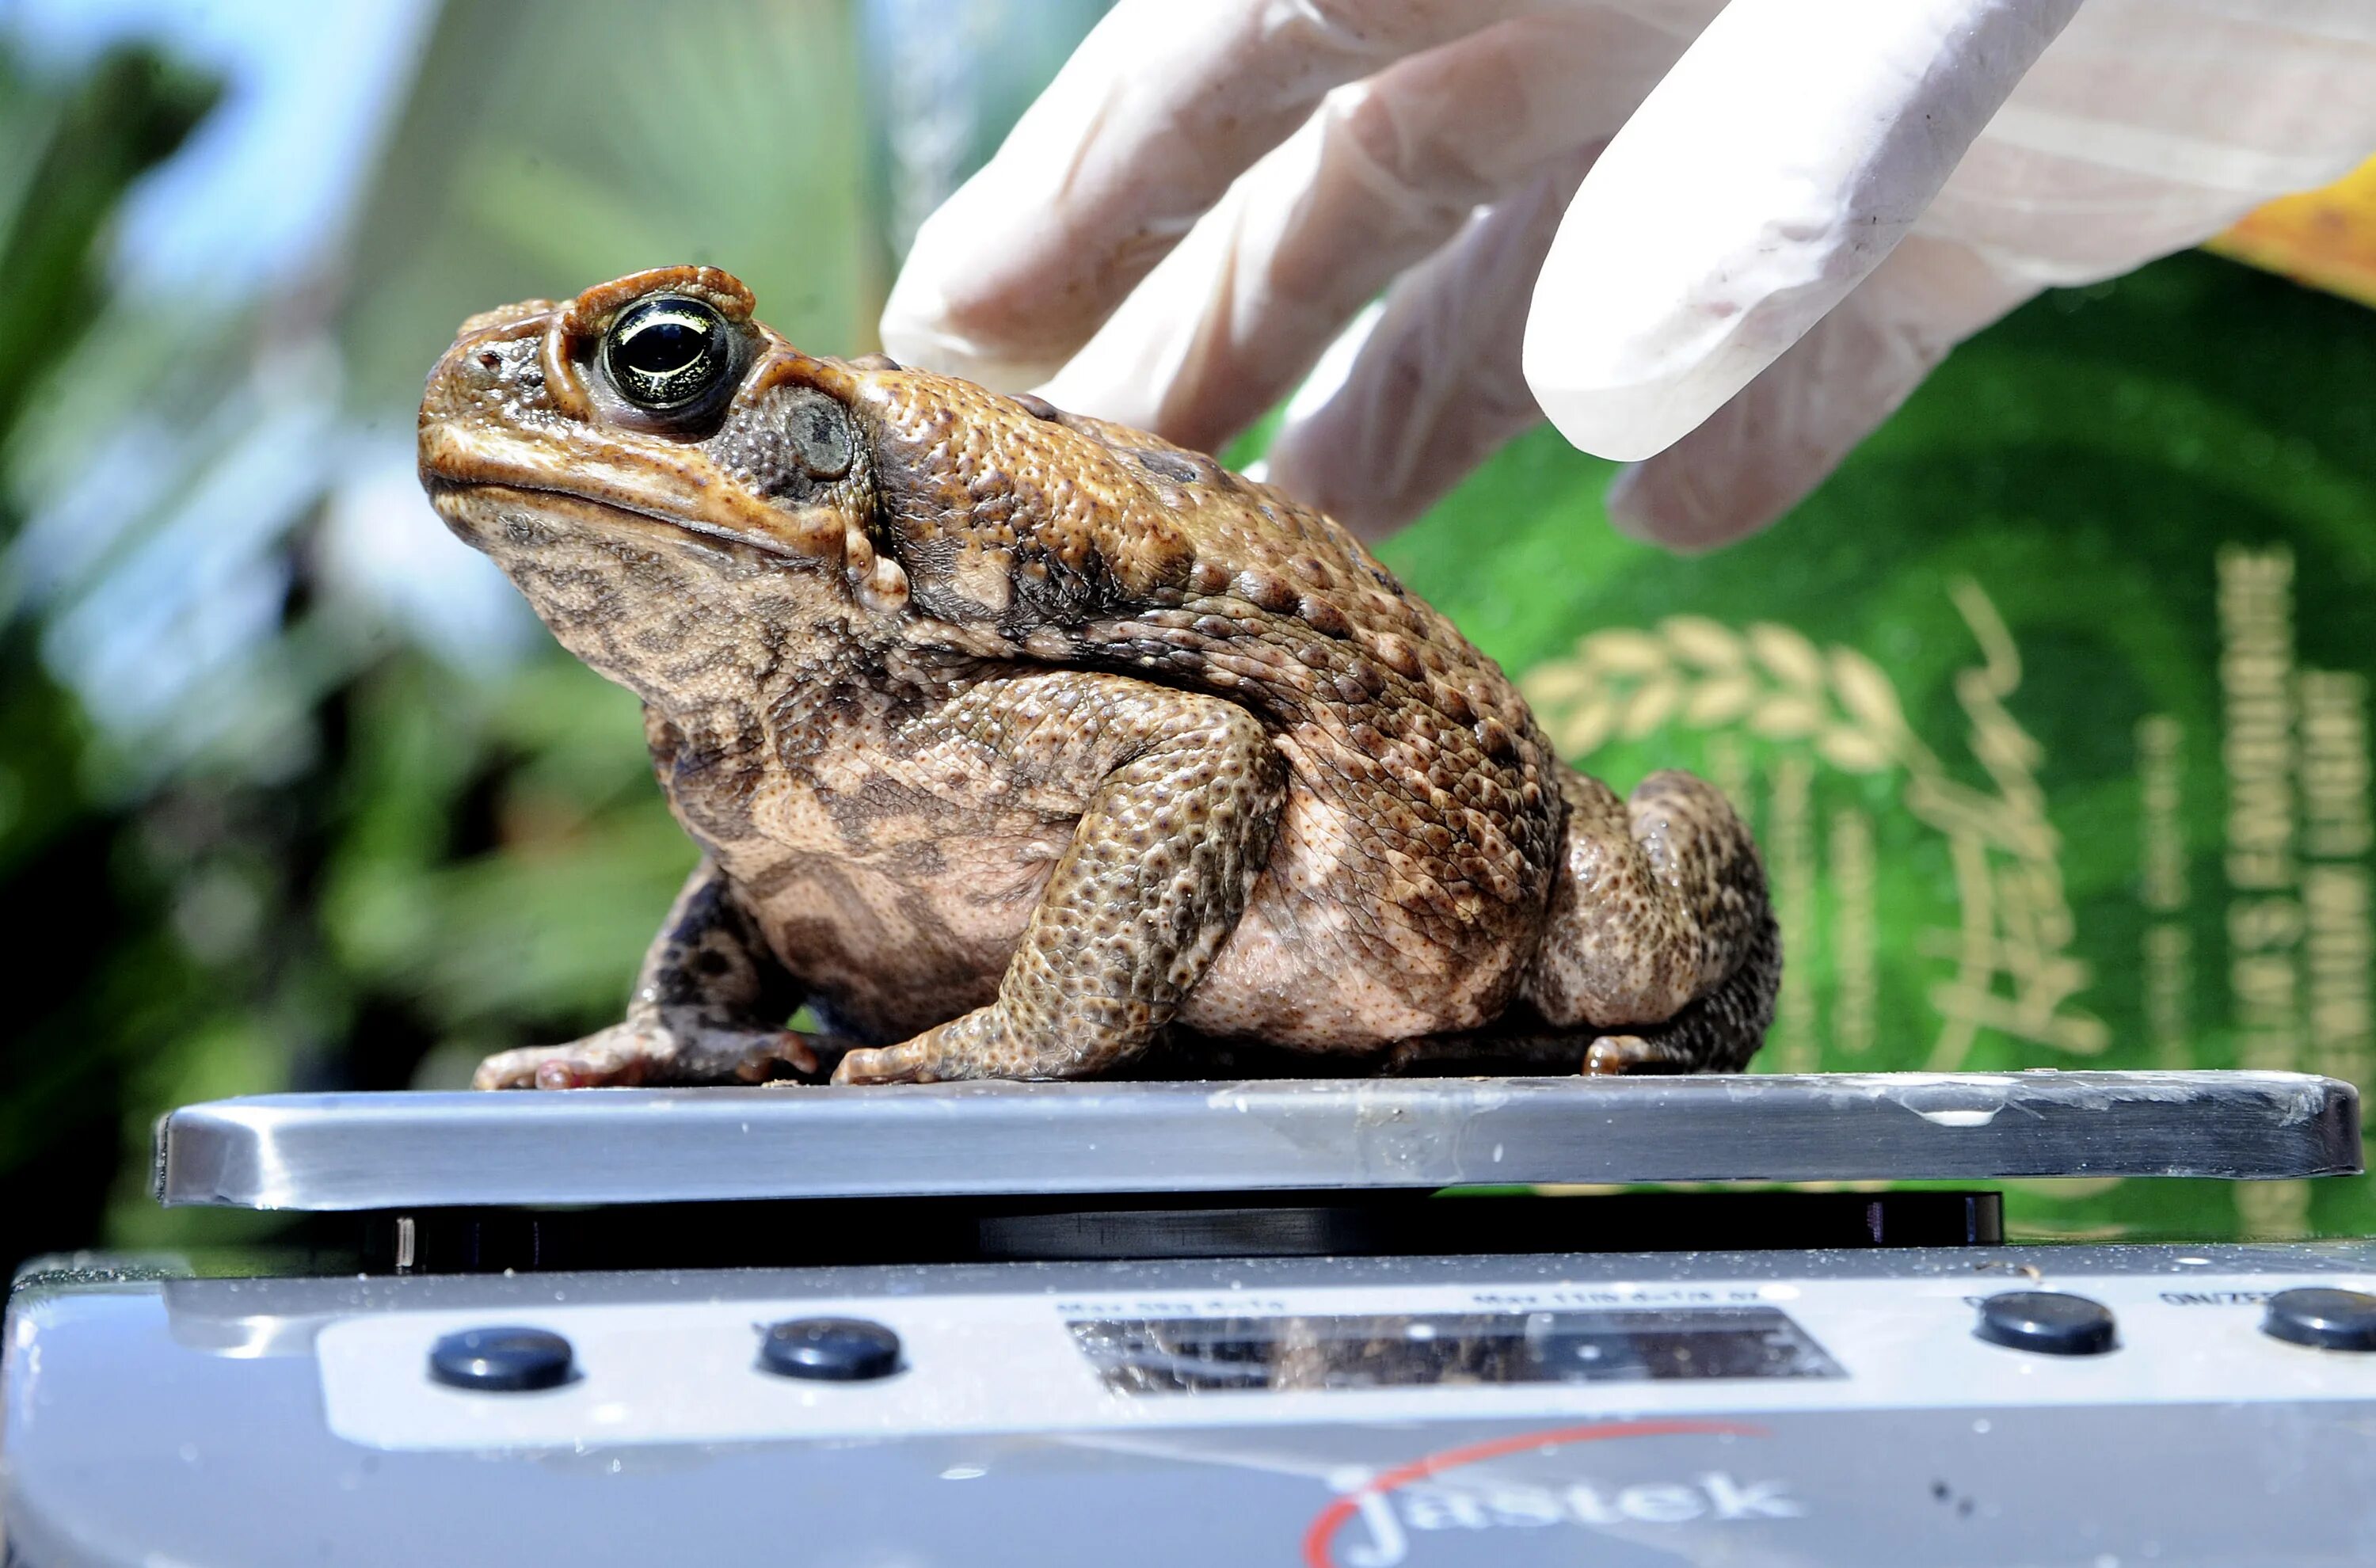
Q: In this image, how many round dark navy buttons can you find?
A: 4